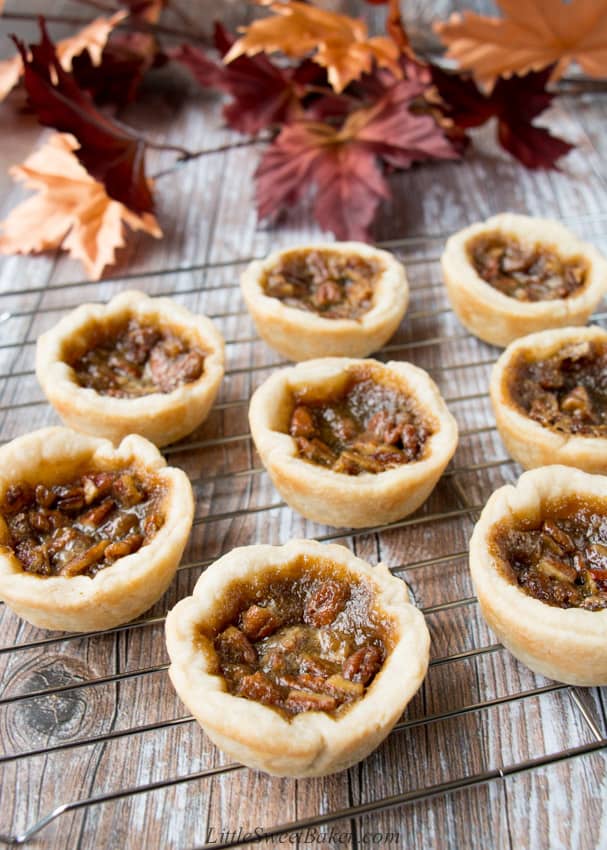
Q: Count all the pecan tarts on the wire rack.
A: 8